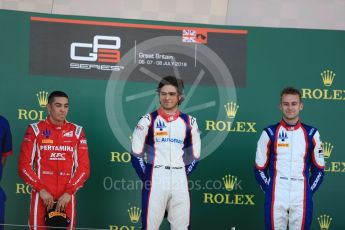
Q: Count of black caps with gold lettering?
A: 1